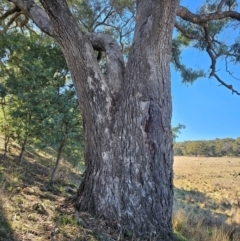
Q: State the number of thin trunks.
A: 3